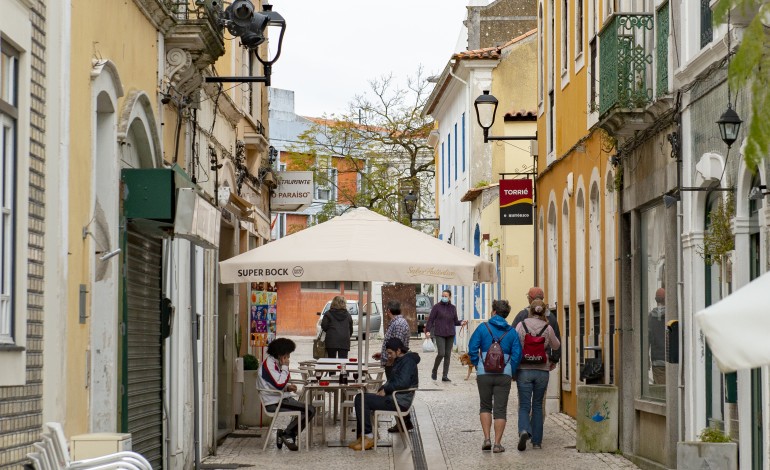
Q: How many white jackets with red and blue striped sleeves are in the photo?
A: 1